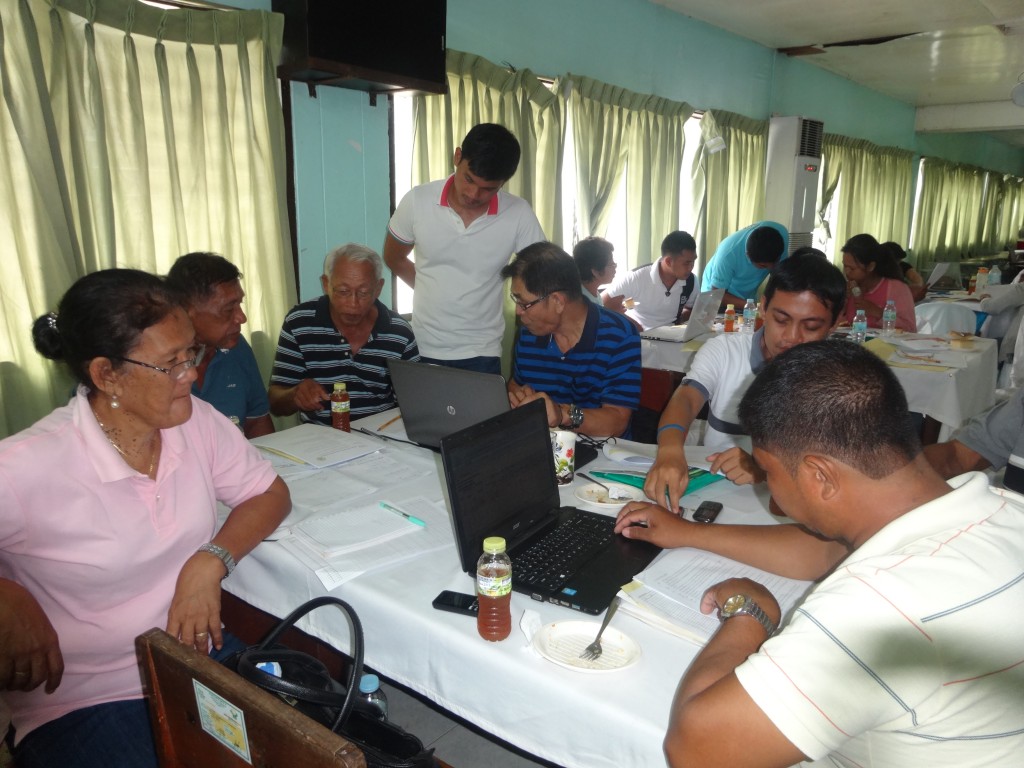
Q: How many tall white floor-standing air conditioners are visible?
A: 1